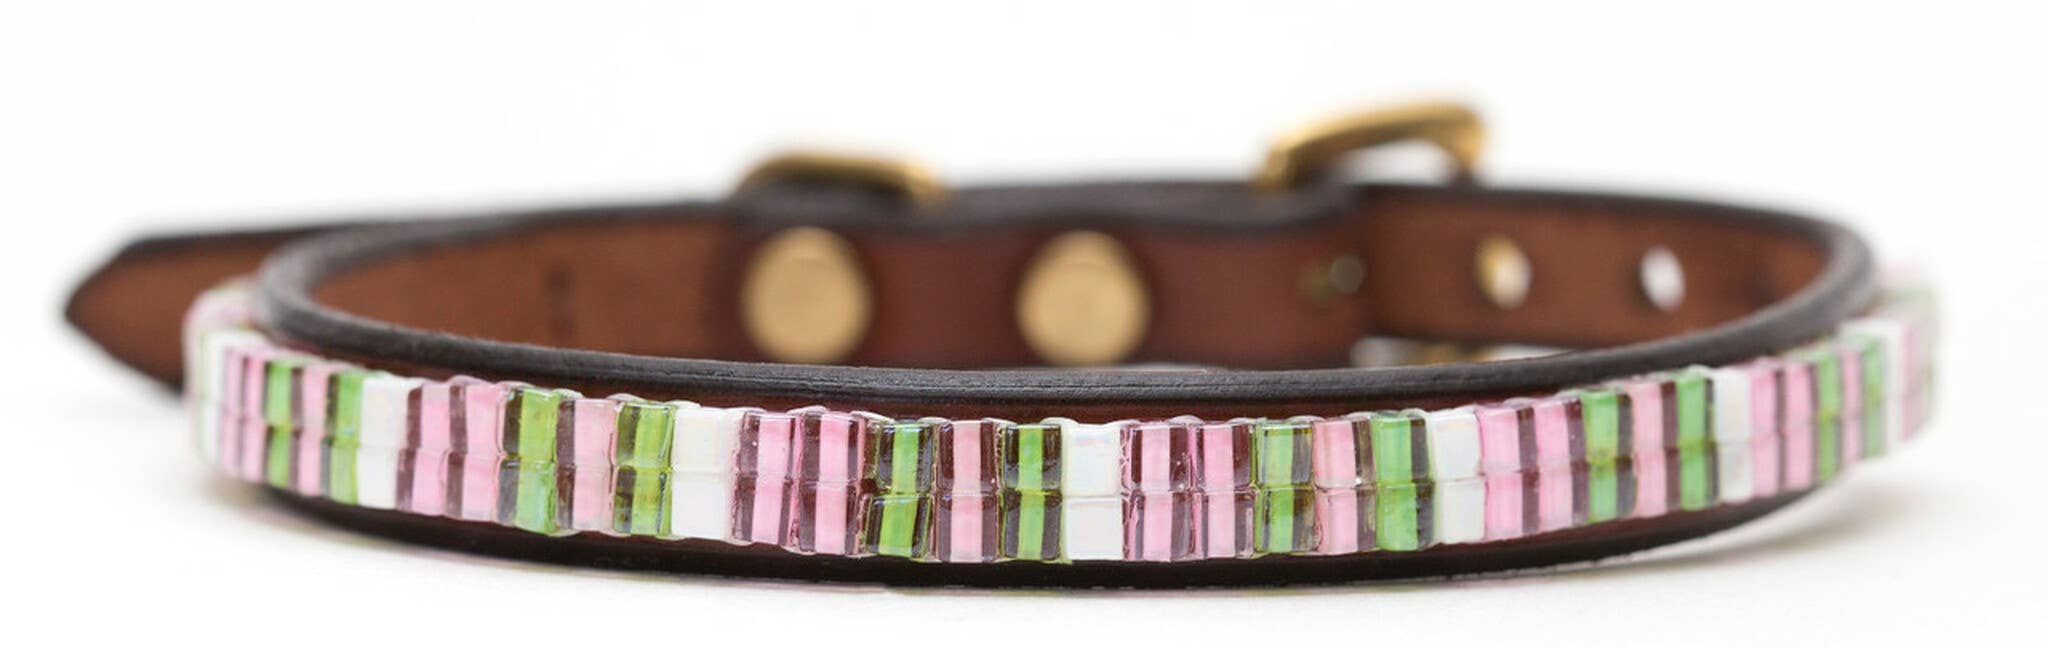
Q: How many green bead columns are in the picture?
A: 12